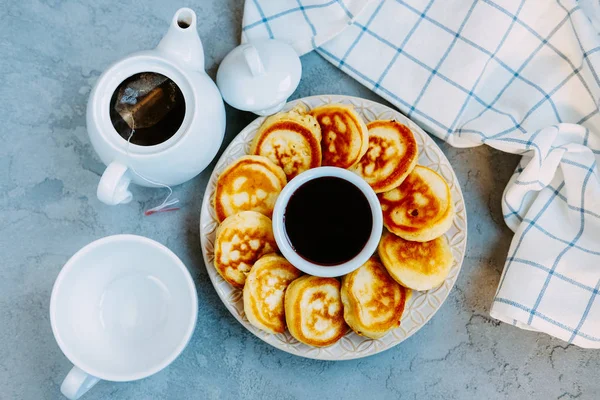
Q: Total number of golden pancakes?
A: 10